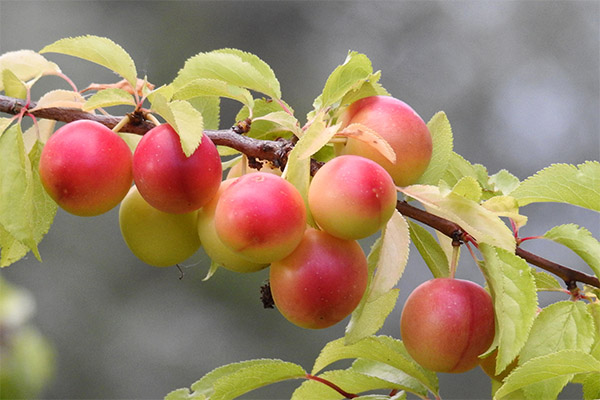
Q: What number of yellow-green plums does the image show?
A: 2